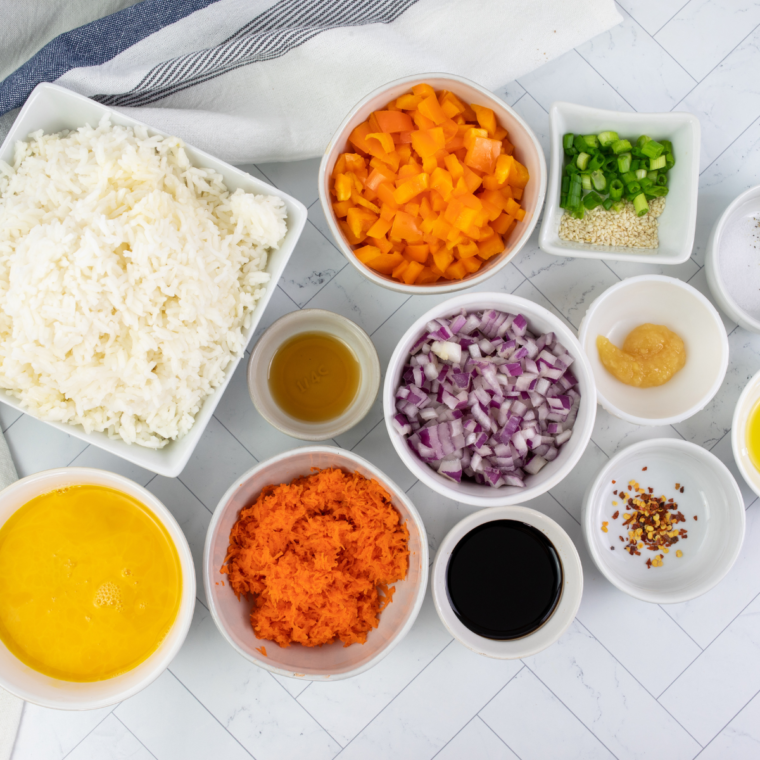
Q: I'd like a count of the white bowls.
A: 12